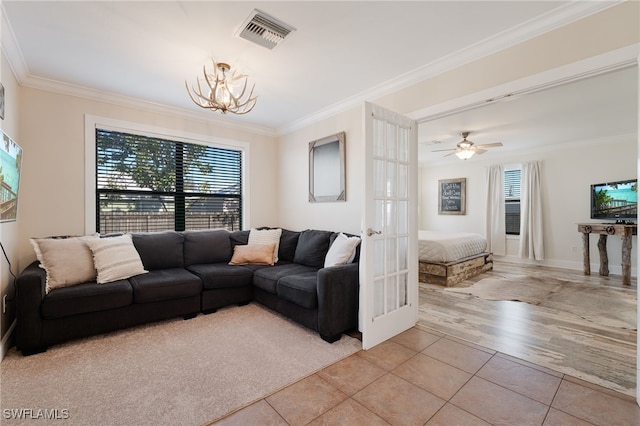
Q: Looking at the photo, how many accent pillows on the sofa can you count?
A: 5